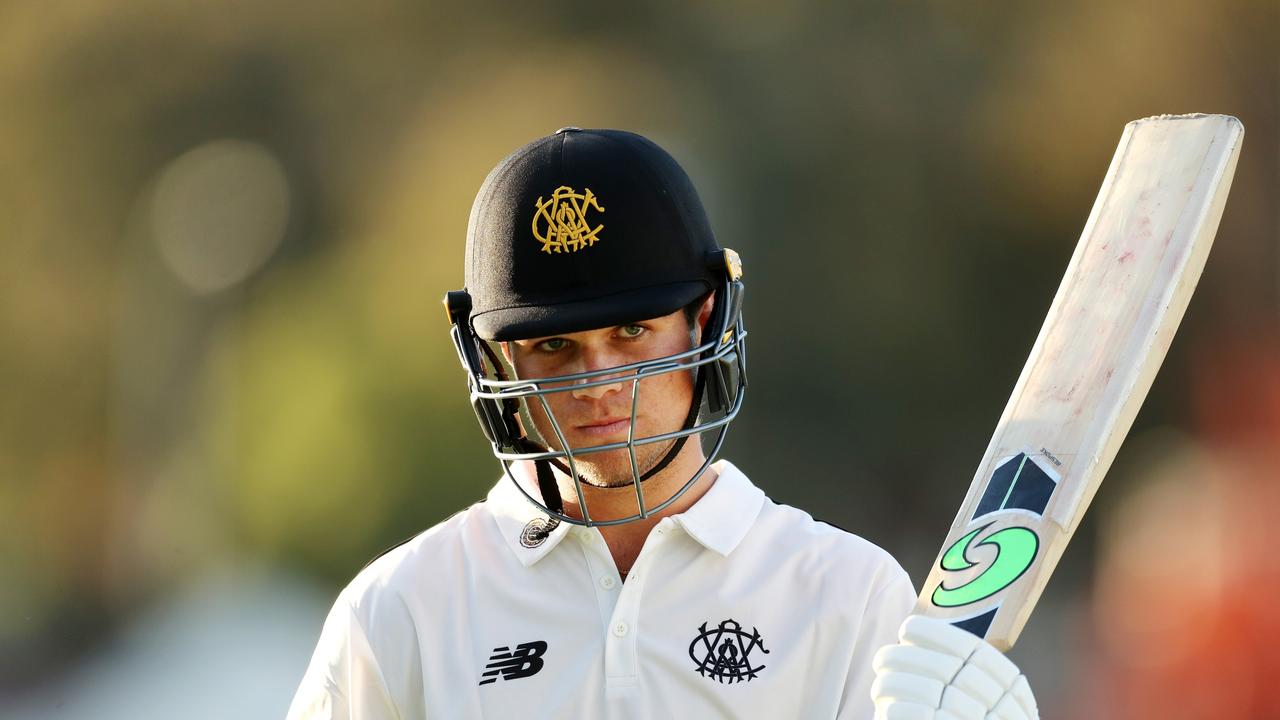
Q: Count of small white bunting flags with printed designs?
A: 0